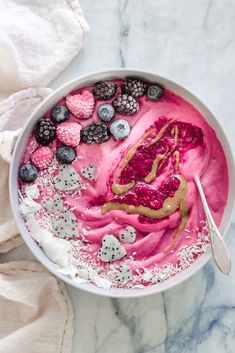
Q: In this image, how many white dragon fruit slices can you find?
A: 7